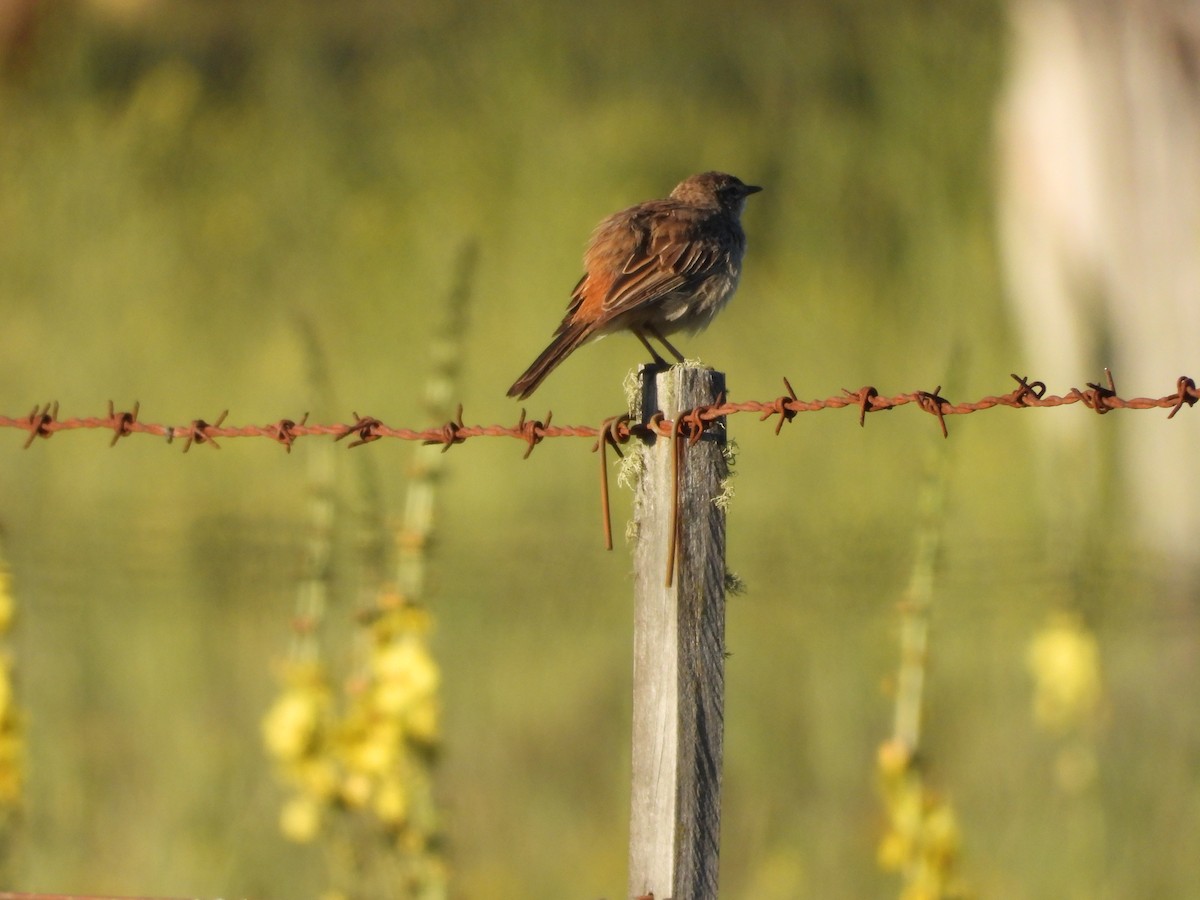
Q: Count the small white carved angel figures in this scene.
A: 0